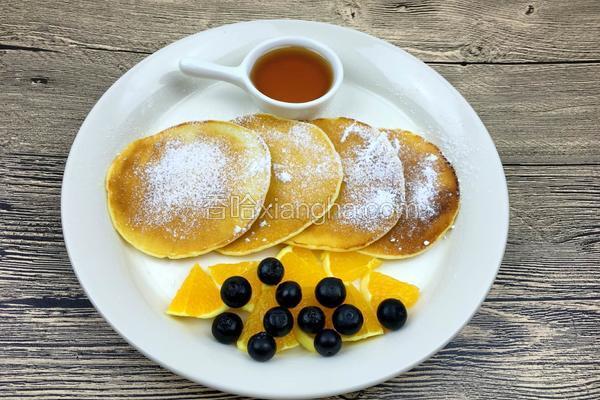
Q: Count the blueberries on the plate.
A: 11